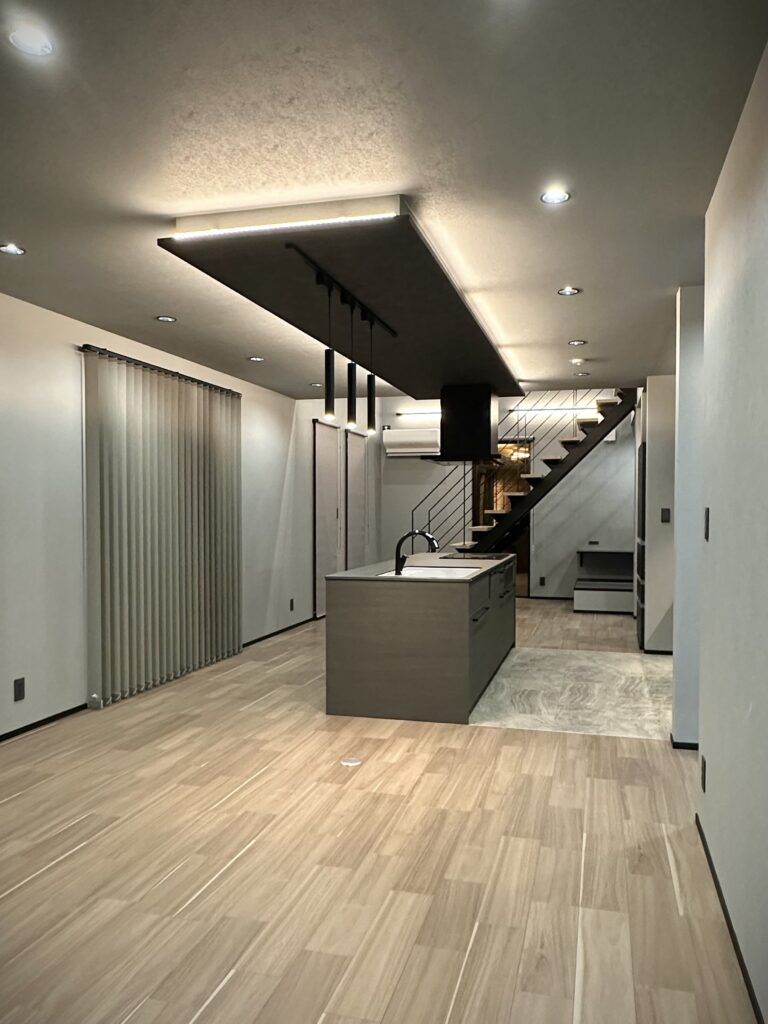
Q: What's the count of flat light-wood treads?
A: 9